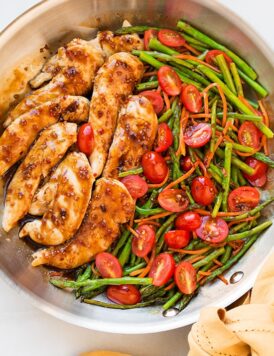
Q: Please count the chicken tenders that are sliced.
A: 0